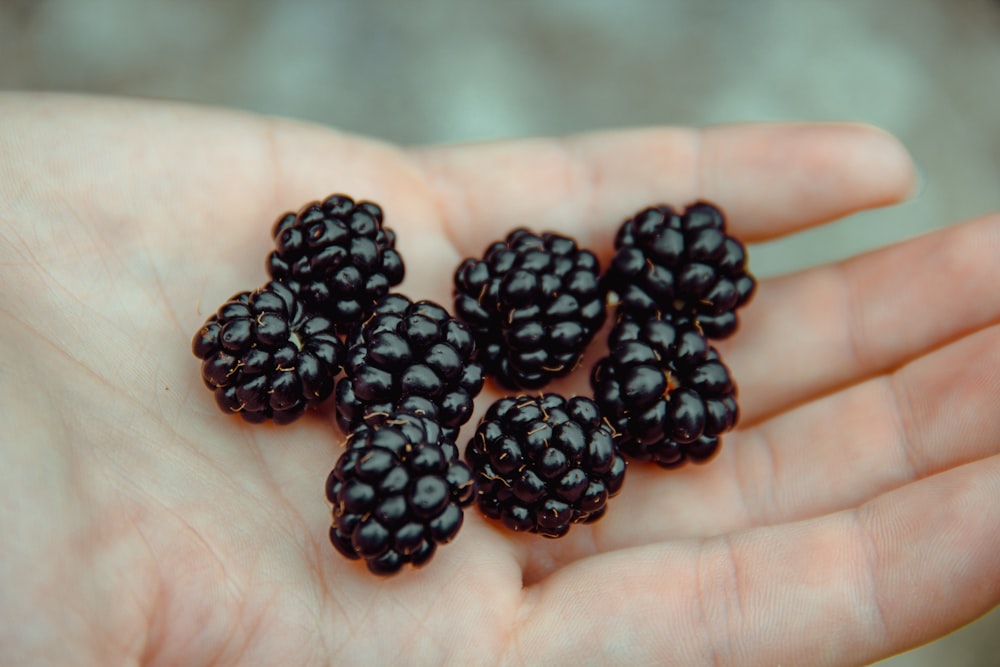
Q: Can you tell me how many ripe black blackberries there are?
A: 8